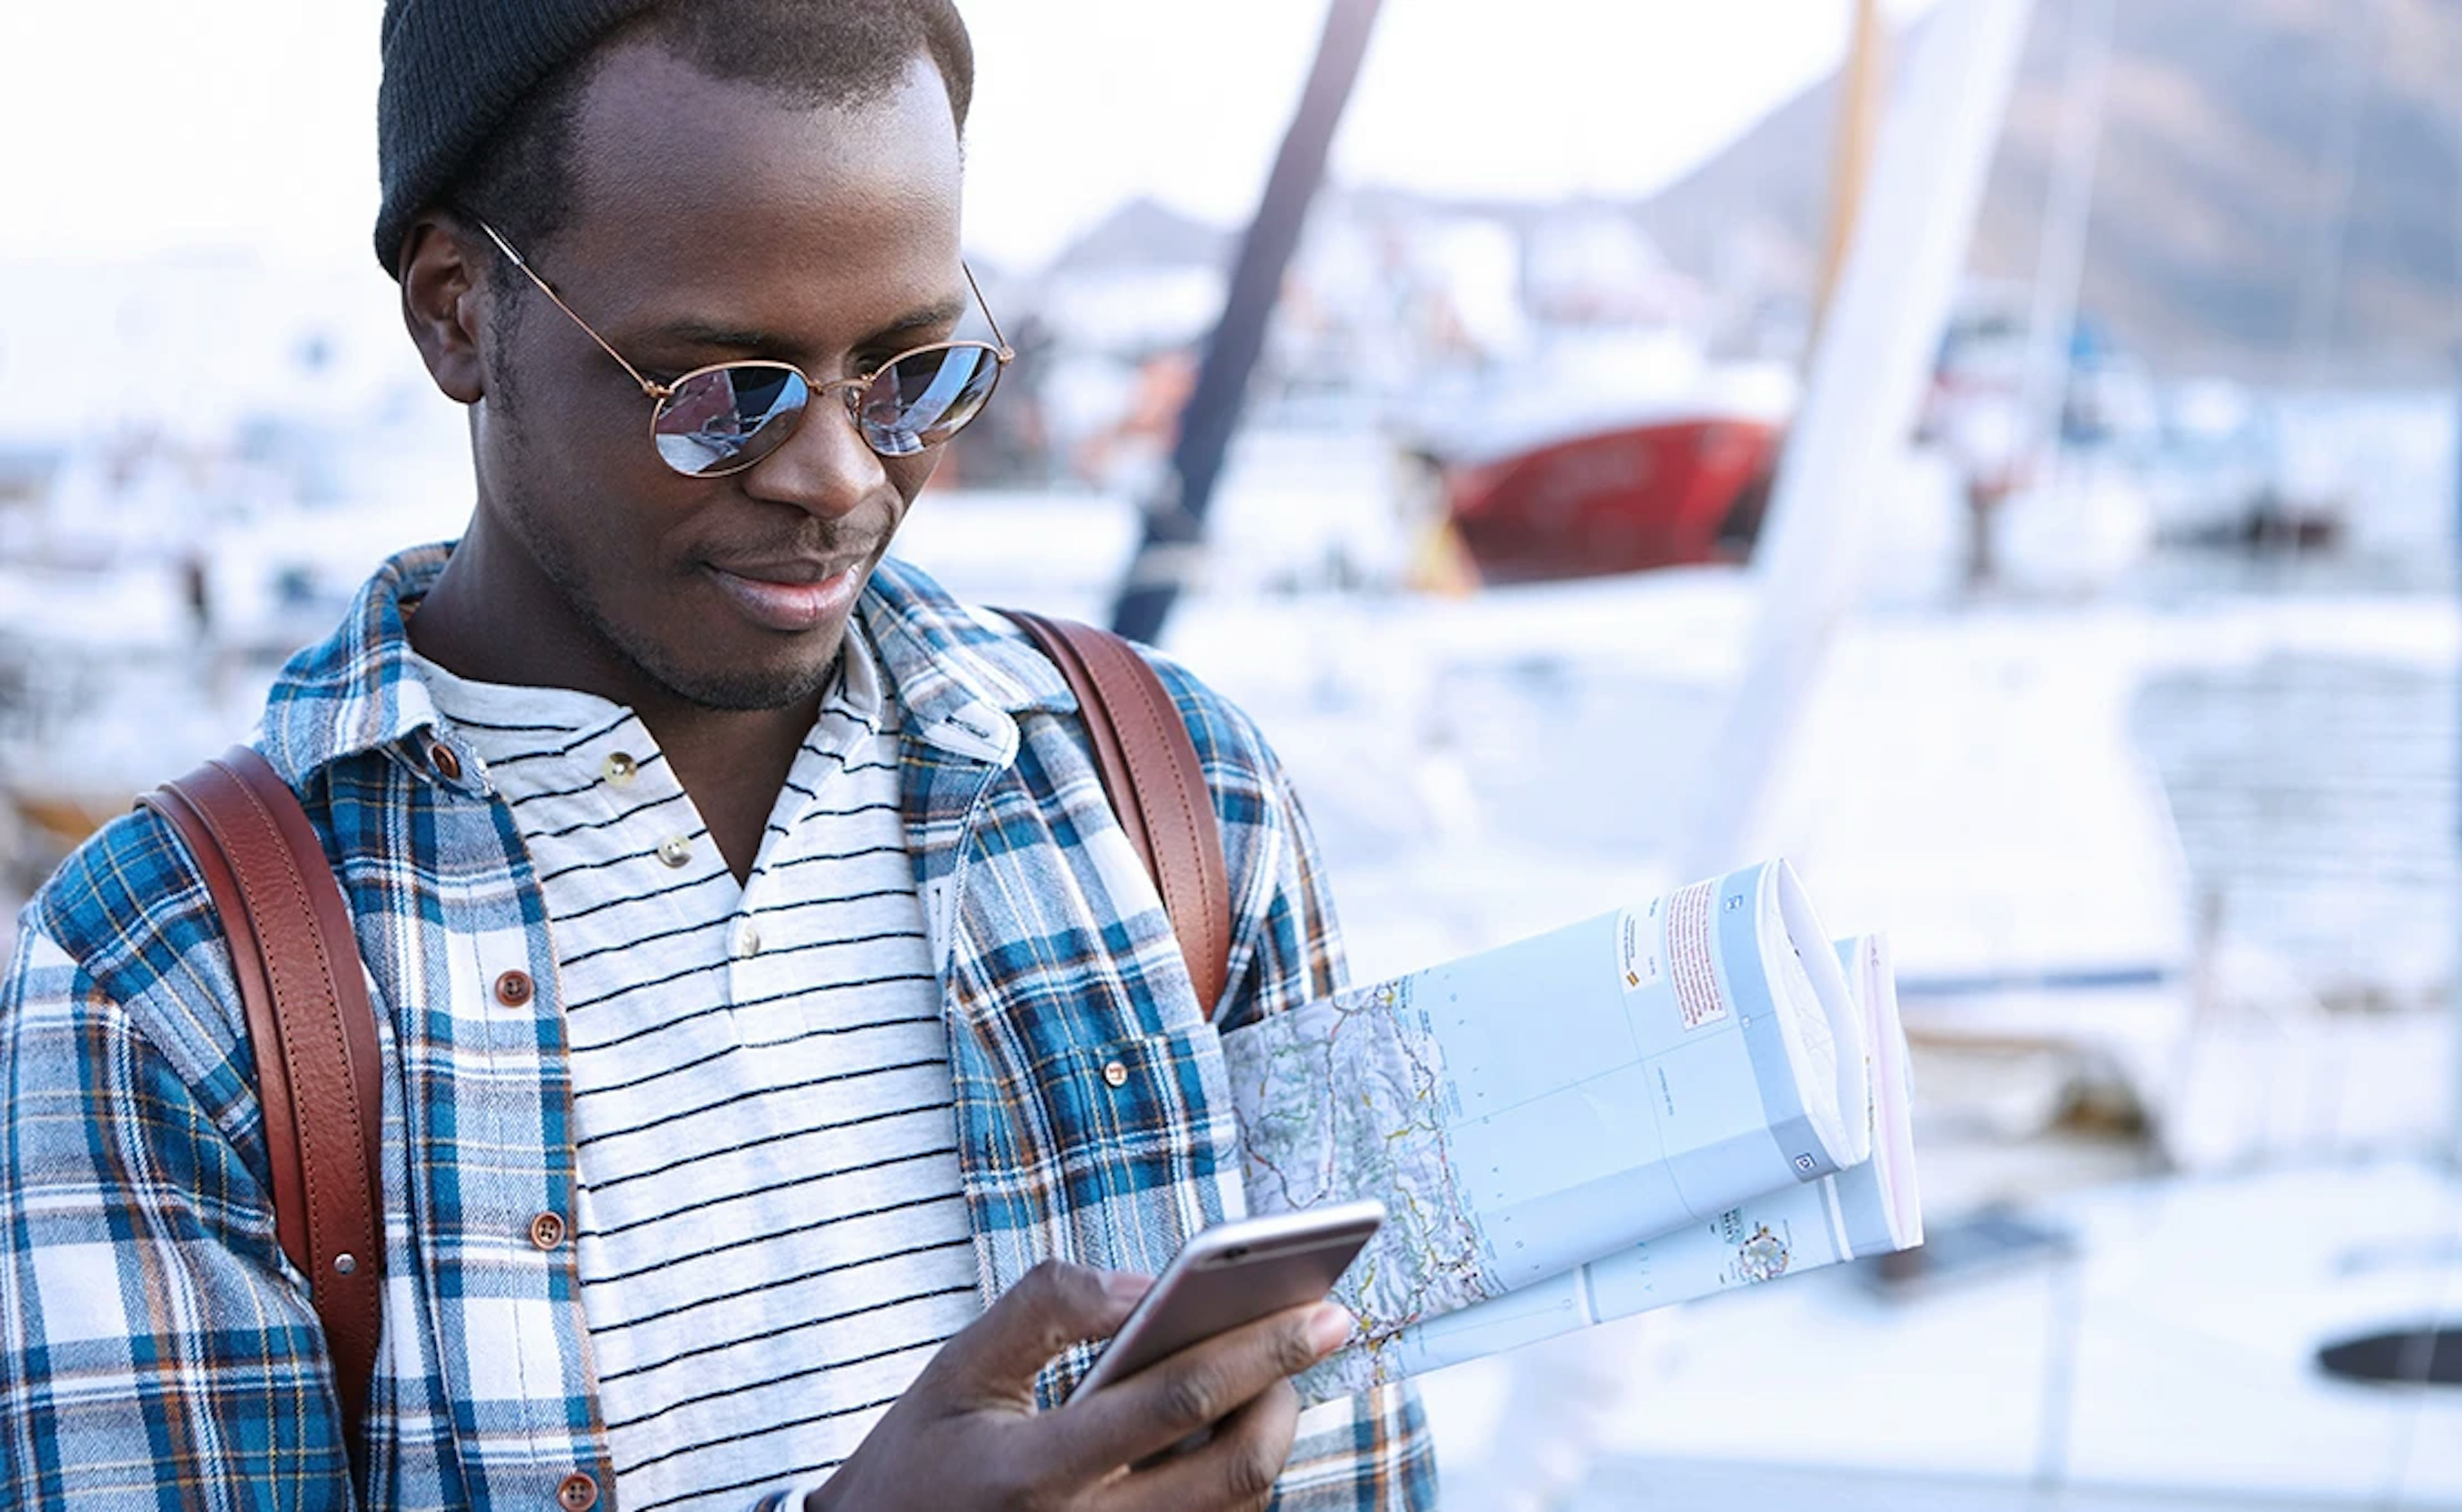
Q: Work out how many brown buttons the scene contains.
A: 4